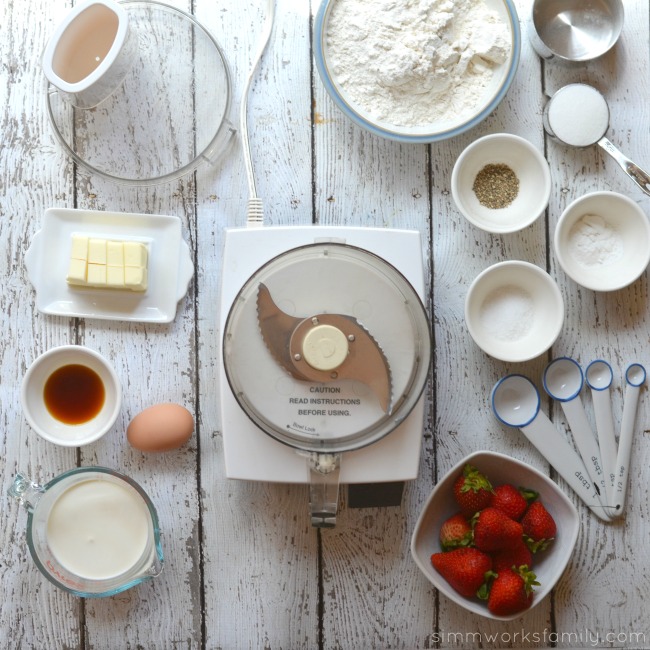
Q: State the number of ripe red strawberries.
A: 8